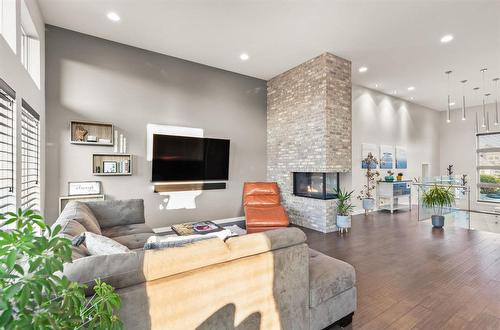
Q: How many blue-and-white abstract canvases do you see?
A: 3